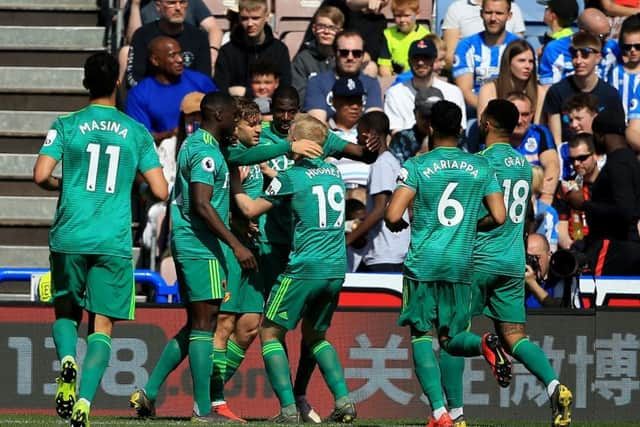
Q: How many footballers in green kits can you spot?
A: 7